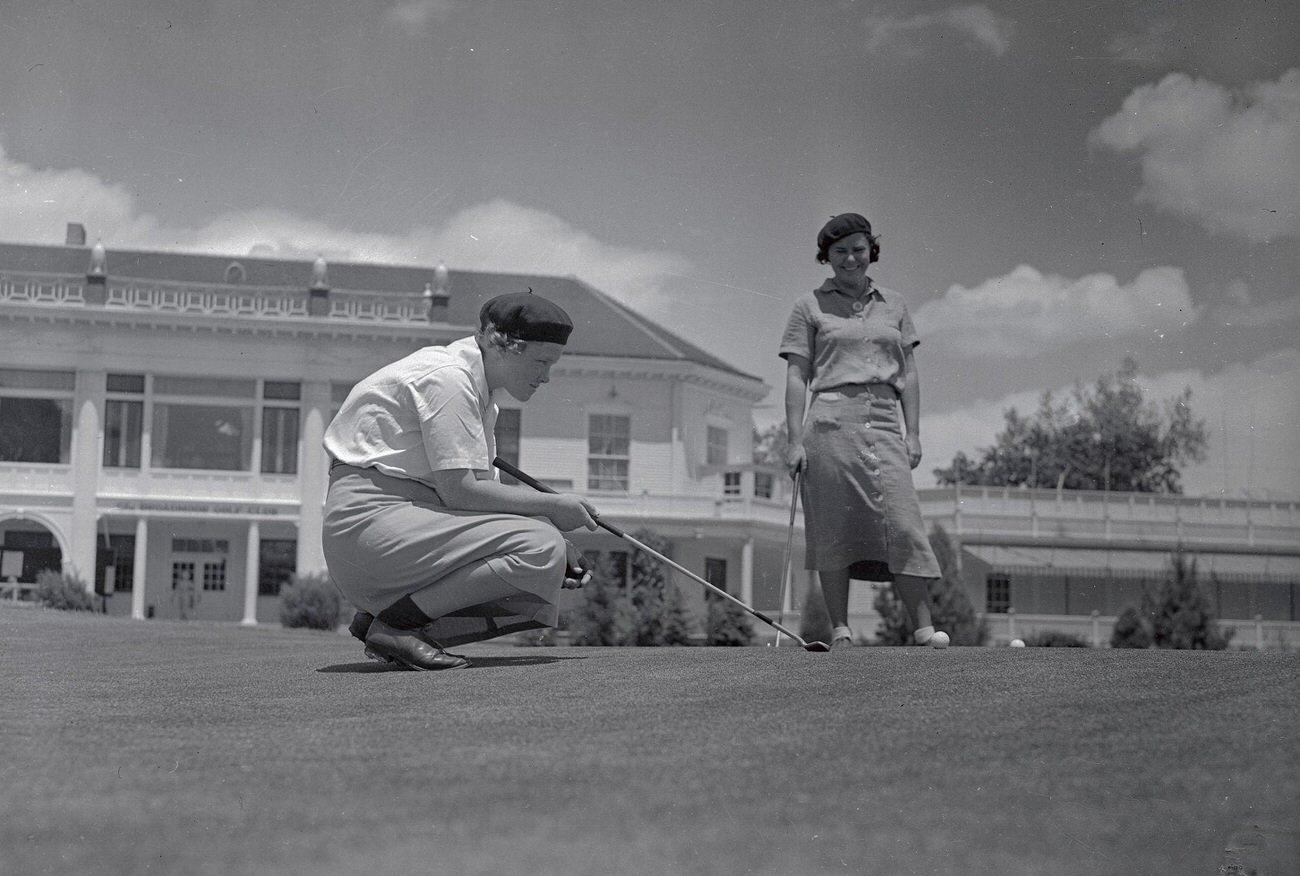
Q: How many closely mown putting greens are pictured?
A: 1